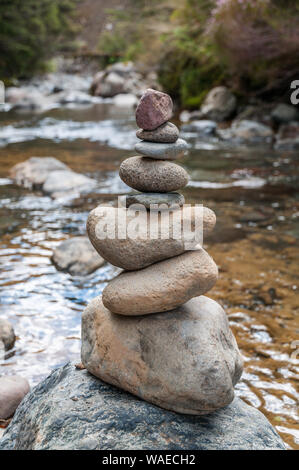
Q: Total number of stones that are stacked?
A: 8